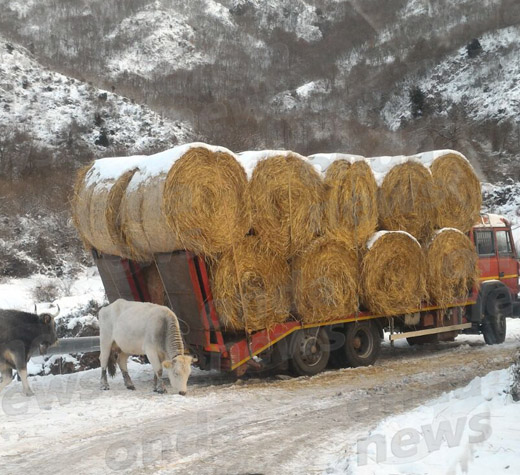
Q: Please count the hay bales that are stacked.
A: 10